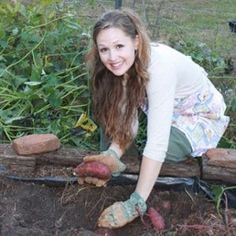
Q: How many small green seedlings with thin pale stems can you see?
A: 1